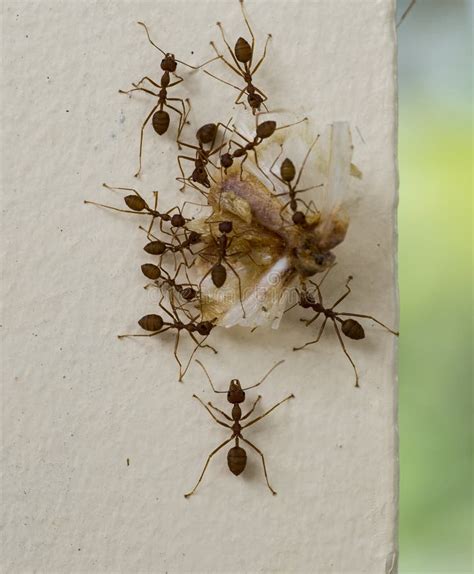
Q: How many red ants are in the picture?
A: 12